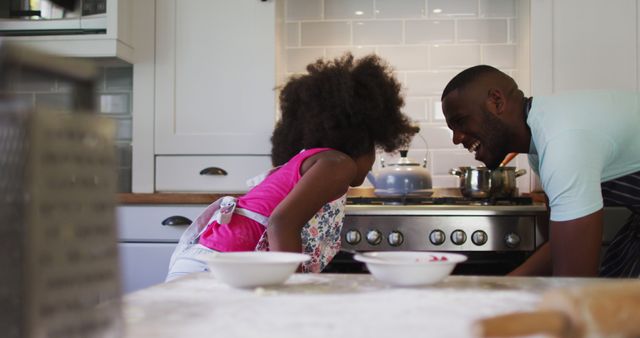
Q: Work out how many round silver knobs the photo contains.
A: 7